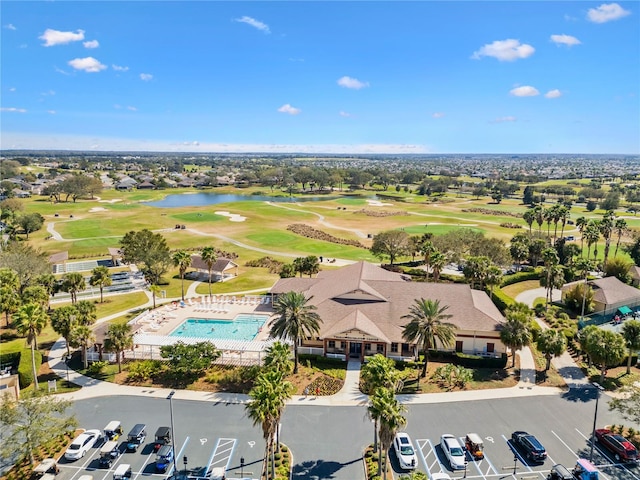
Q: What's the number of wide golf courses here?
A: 1